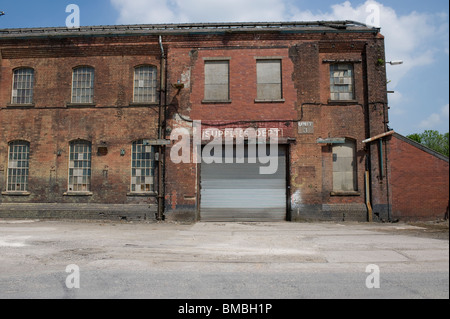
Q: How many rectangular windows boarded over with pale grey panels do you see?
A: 2